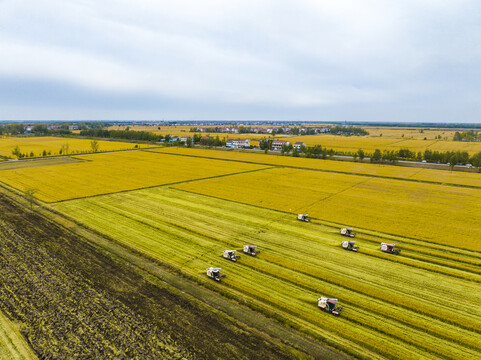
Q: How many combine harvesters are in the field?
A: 8